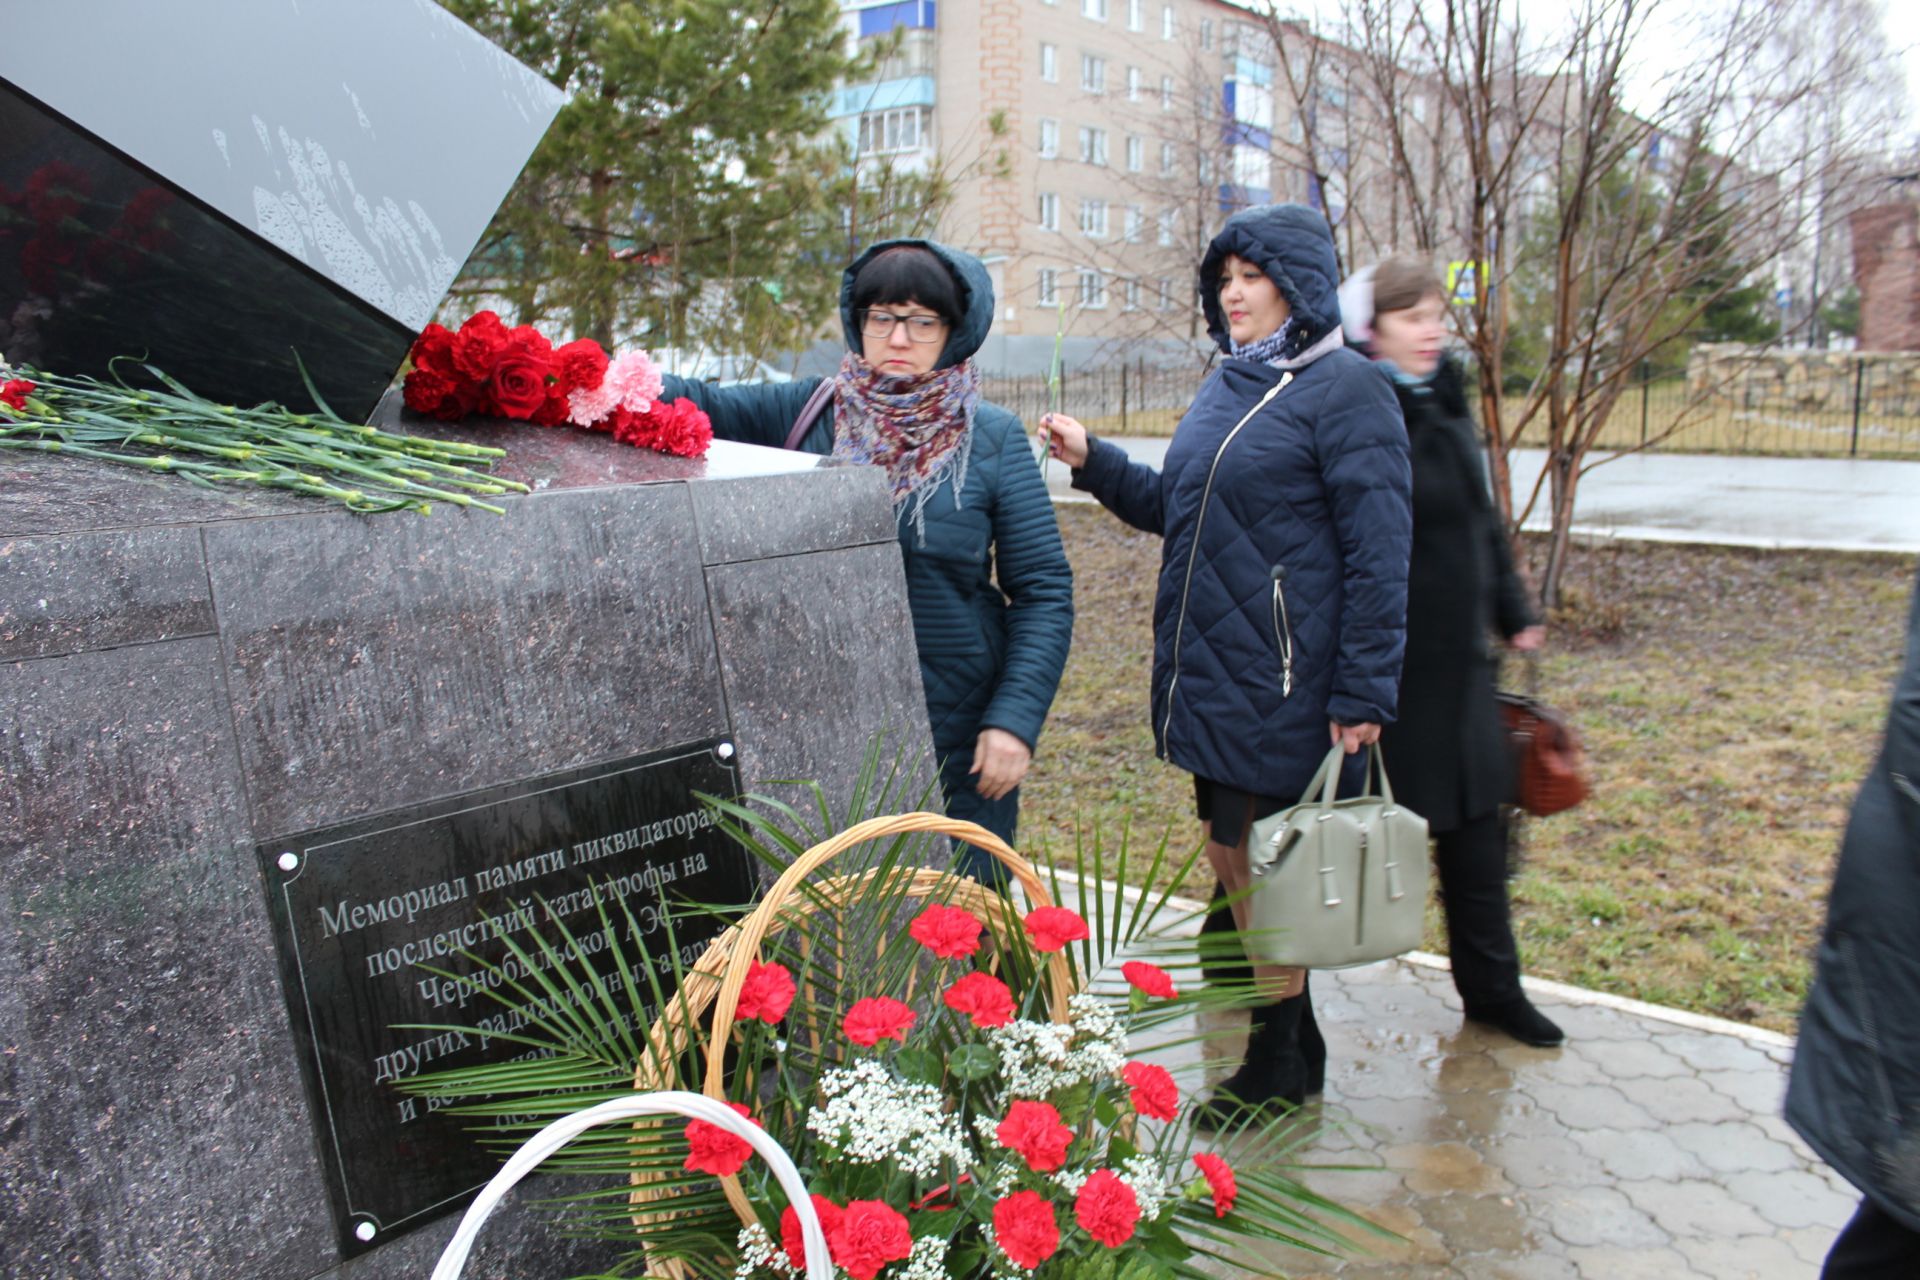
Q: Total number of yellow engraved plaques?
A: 0